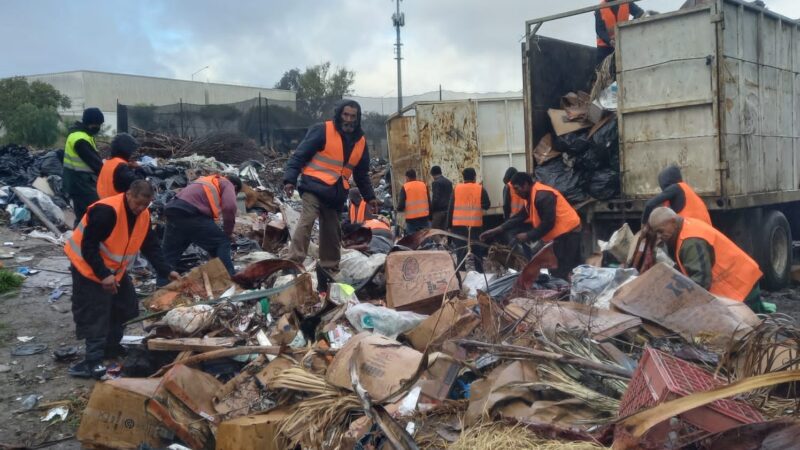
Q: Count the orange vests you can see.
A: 13